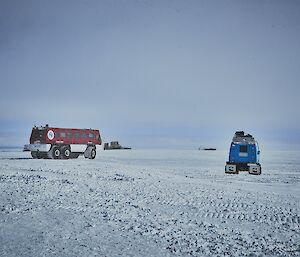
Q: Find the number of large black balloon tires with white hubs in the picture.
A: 3